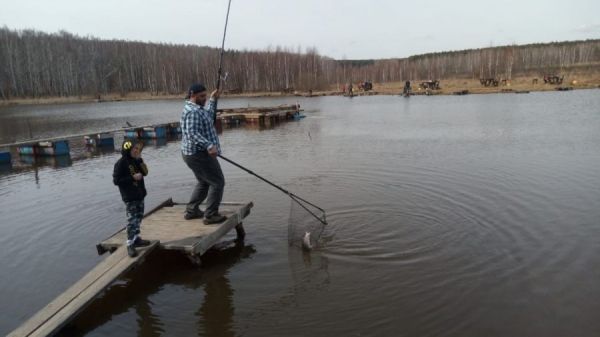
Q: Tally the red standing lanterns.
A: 0